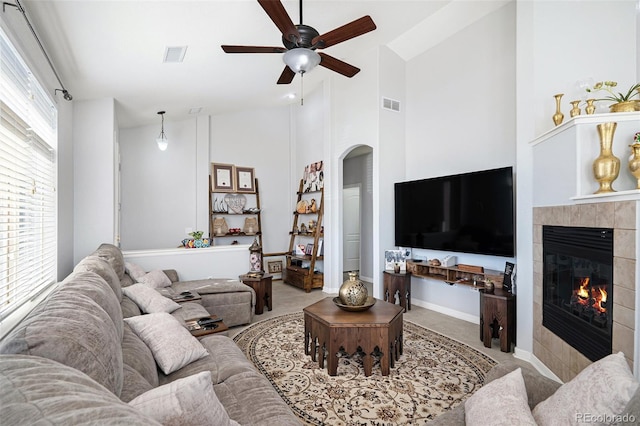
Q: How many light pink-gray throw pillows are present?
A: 7